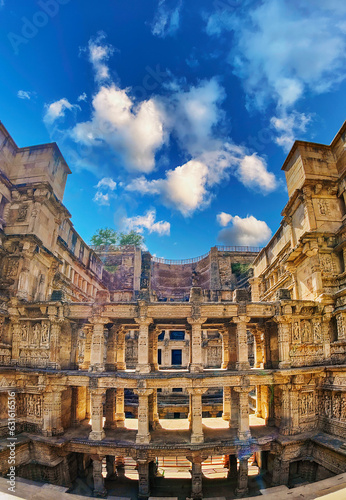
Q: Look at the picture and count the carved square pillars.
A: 12